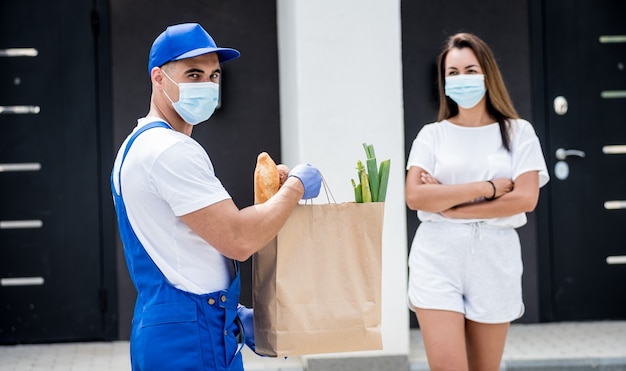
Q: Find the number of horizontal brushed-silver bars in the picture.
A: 10